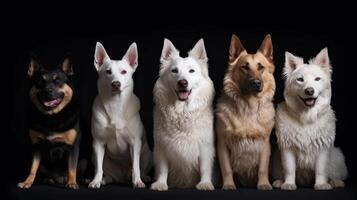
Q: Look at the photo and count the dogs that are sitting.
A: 5